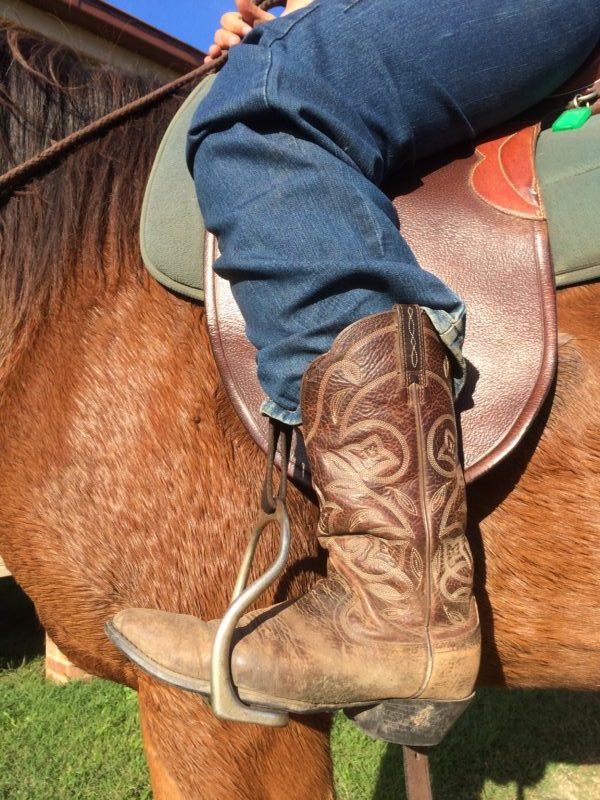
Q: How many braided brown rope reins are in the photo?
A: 1